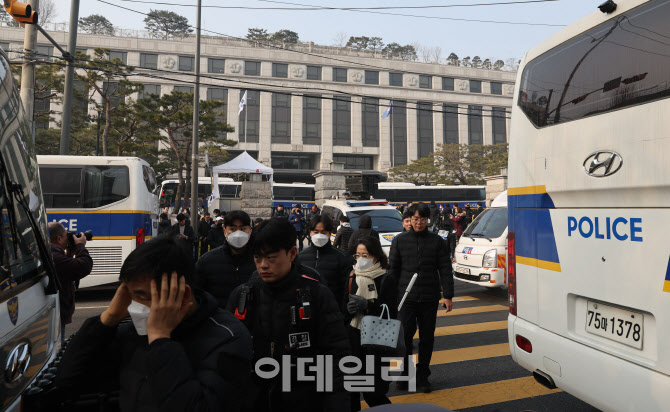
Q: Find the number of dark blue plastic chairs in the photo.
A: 0